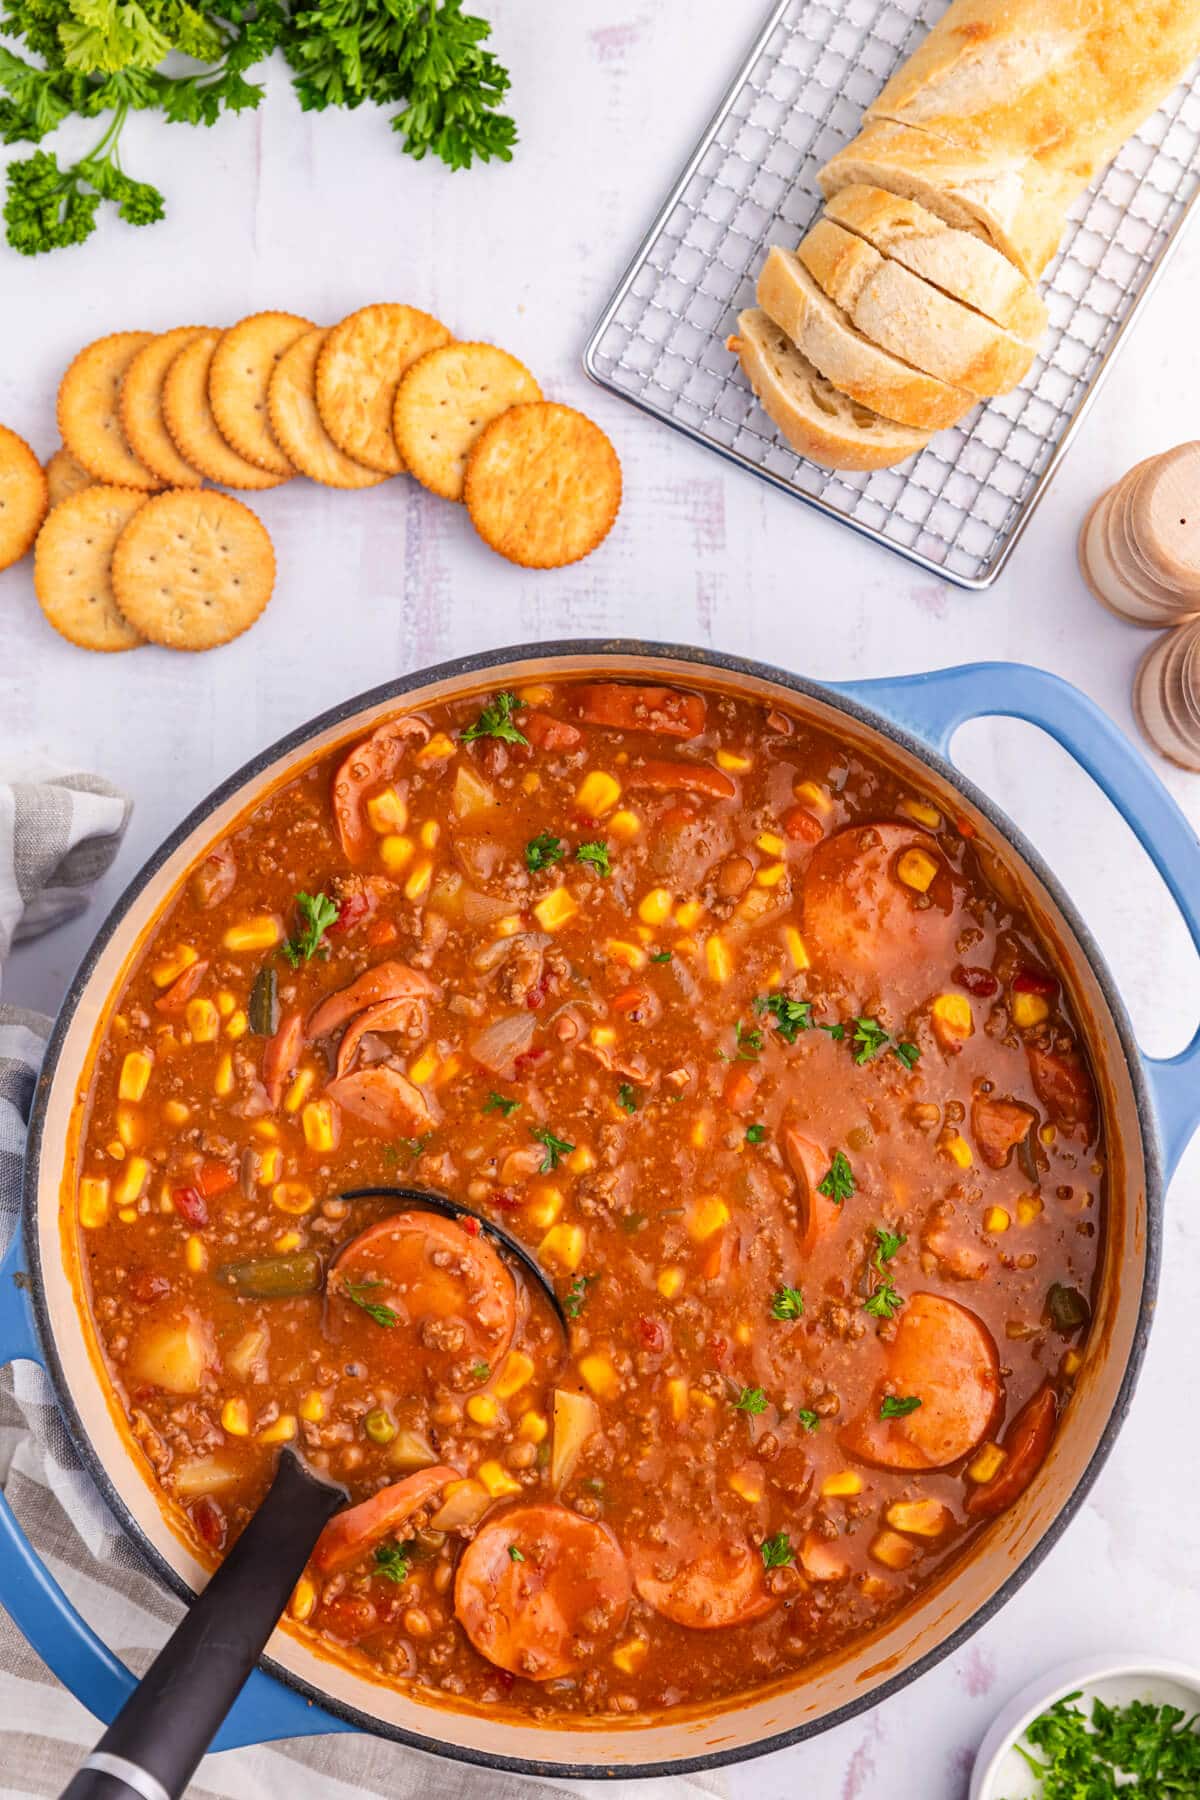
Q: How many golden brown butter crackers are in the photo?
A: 12